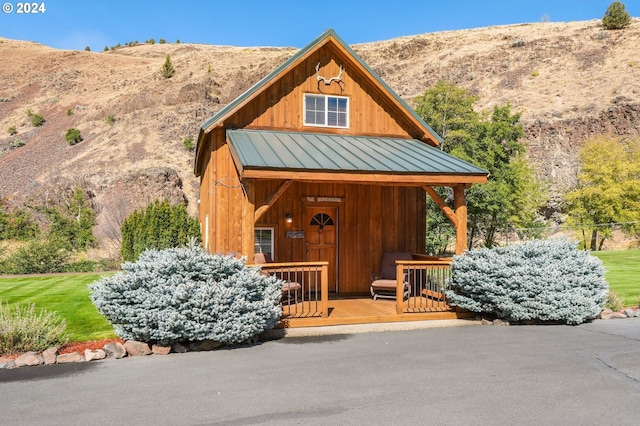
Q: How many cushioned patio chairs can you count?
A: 2